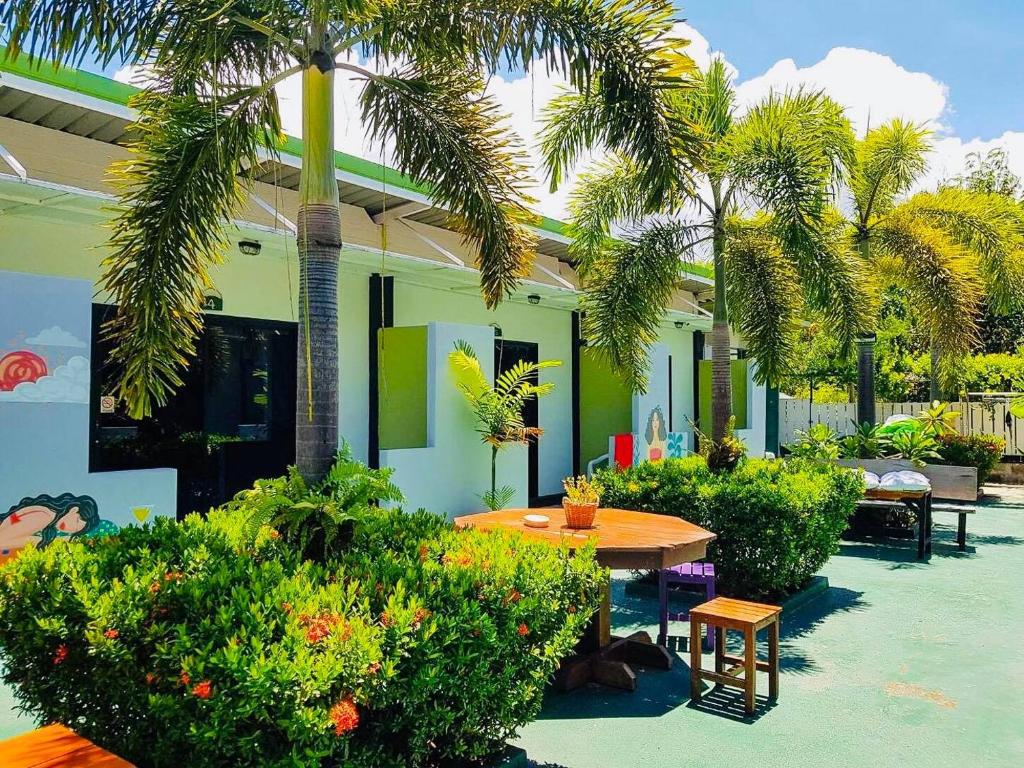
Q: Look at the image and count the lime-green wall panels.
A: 3